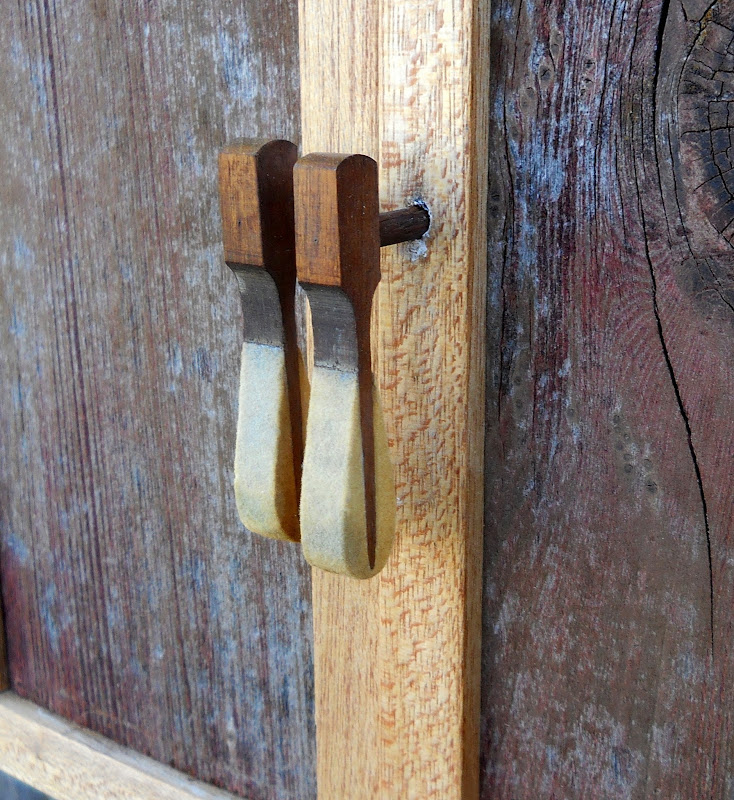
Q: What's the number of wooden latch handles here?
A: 2